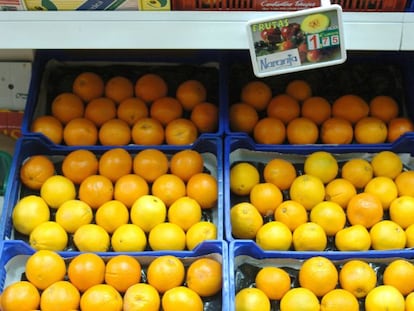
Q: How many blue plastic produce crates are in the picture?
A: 6